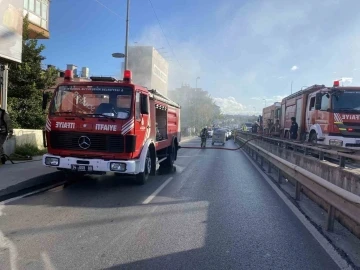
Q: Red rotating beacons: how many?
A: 3